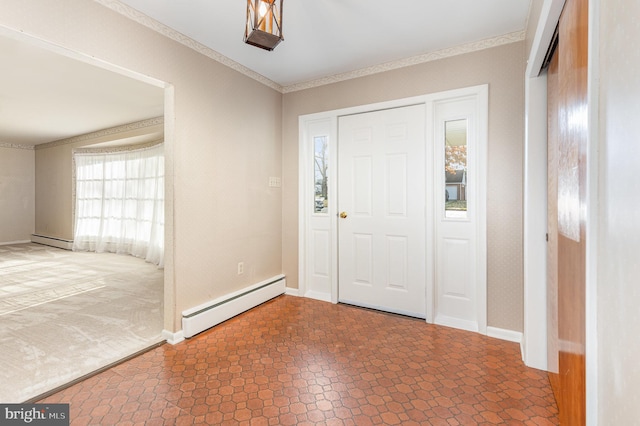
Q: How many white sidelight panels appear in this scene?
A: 2